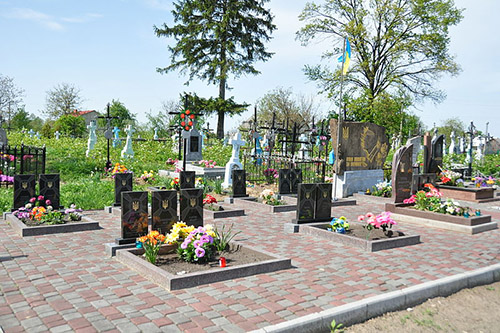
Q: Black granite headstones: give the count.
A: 12